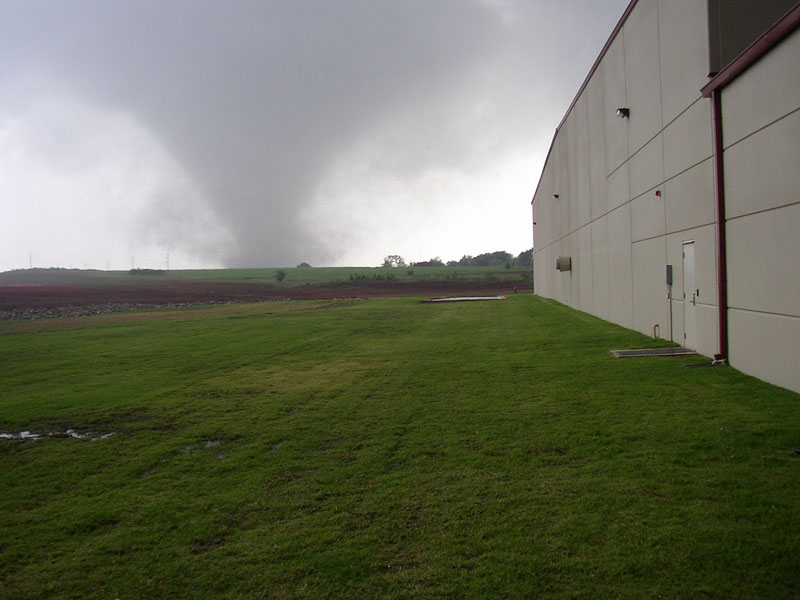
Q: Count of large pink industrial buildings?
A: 0